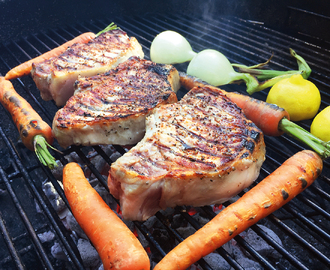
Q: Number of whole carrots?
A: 5